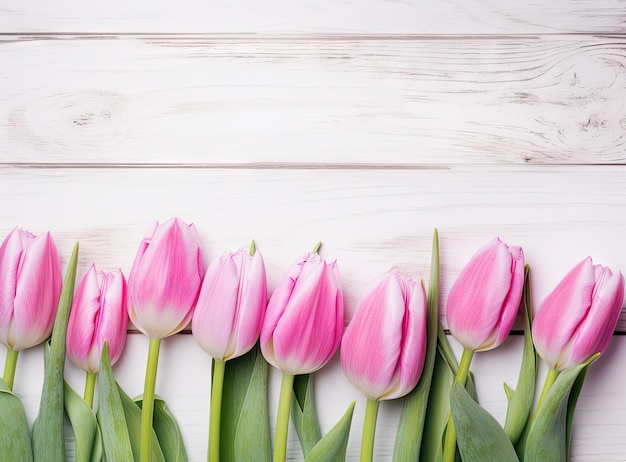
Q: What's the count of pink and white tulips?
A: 8